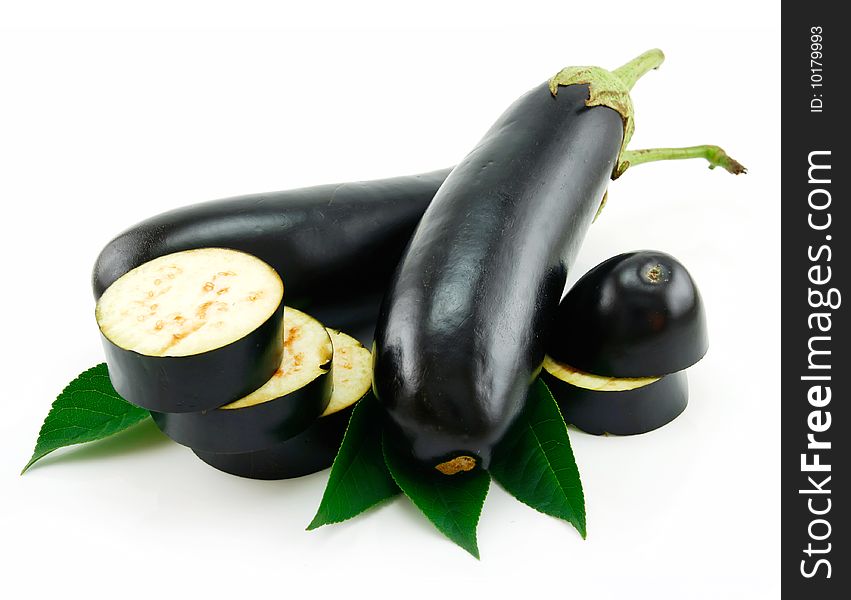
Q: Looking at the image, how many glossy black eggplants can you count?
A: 2